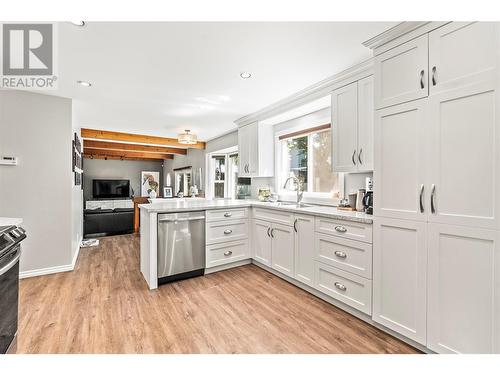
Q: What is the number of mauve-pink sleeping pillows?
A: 0